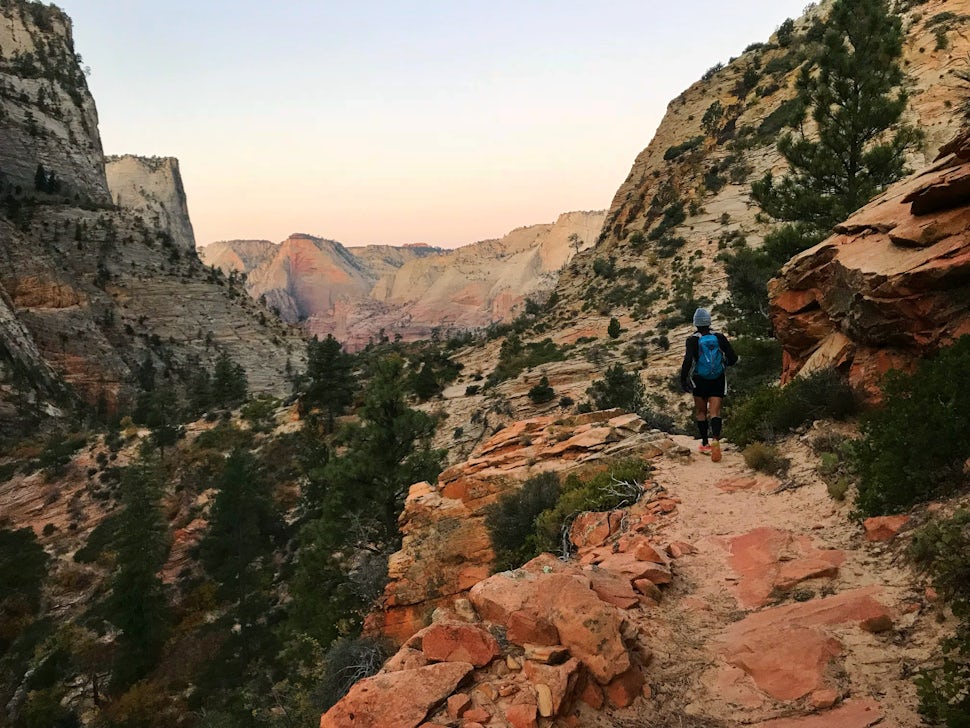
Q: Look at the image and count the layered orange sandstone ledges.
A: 2